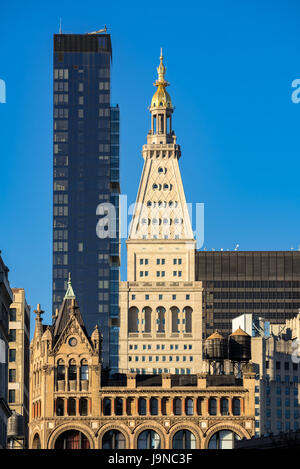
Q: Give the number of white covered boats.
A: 0